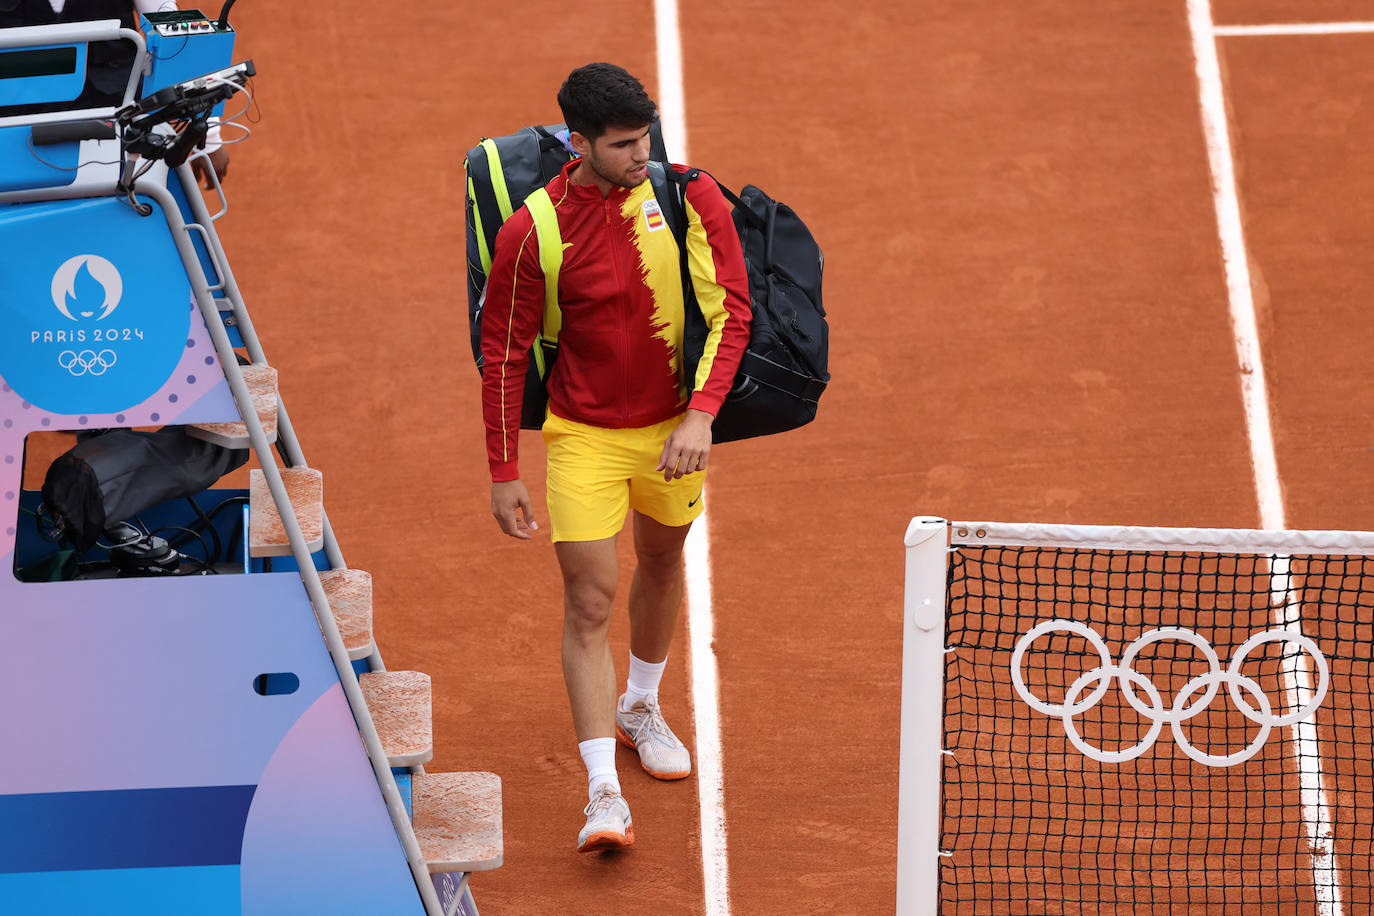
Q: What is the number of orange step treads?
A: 5